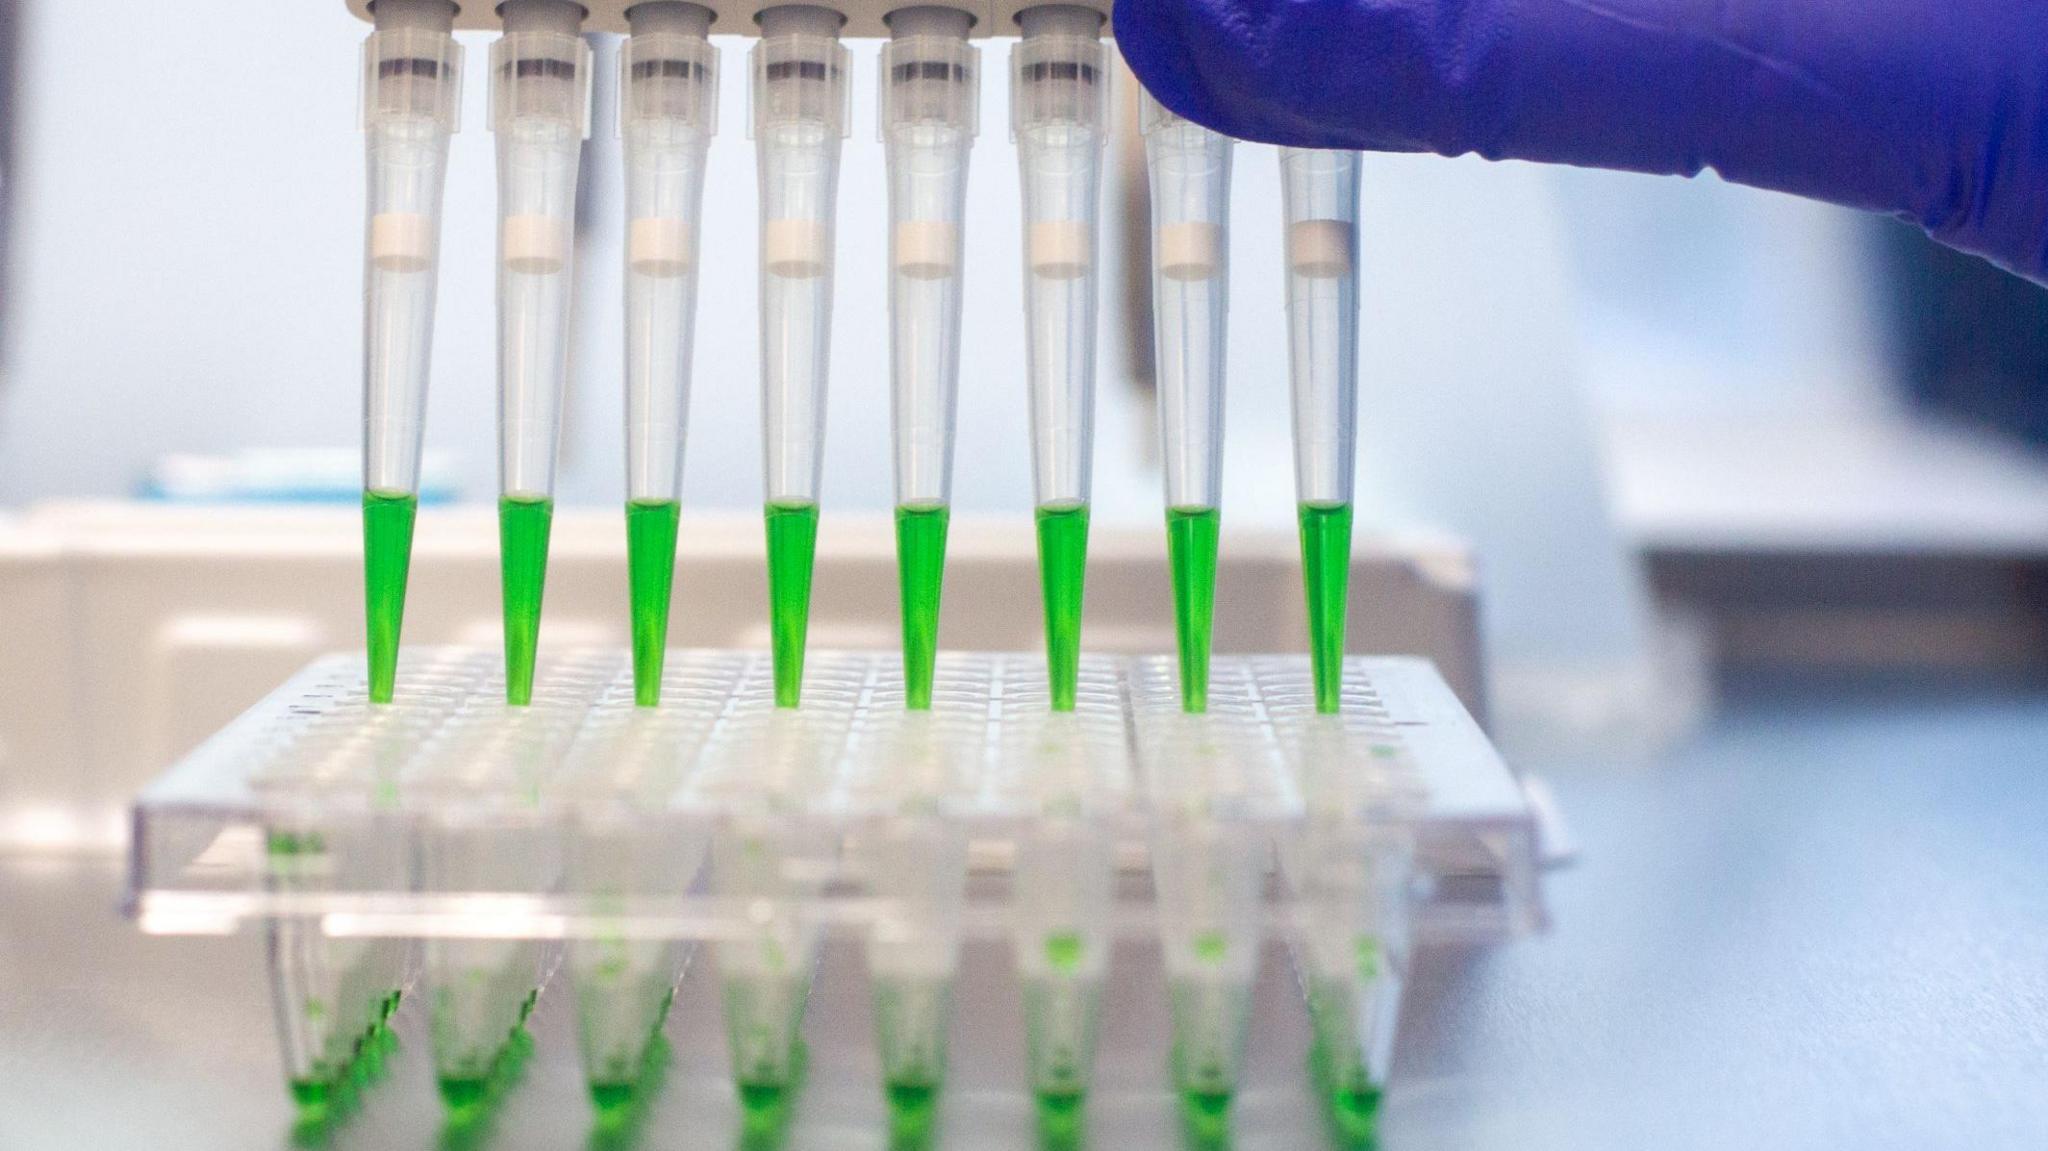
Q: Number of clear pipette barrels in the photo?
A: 8